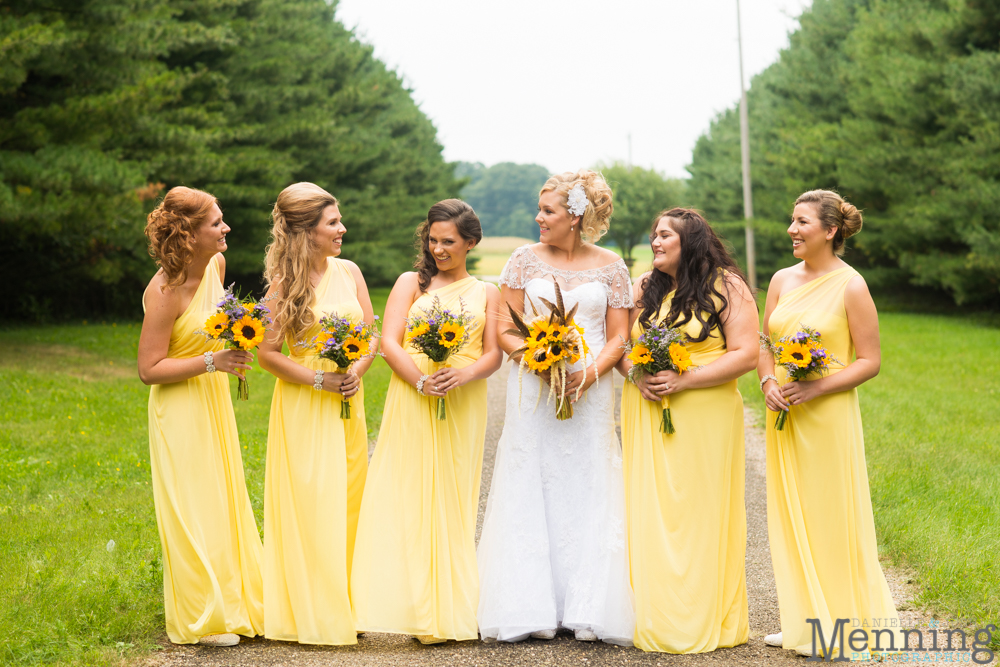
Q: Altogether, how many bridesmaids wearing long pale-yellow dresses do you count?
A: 5